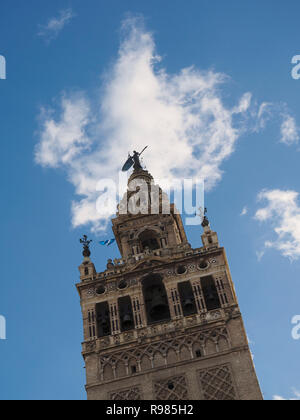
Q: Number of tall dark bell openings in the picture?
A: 5